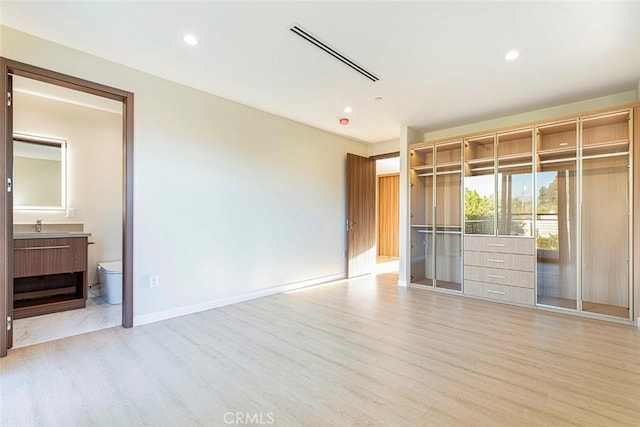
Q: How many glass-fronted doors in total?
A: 6